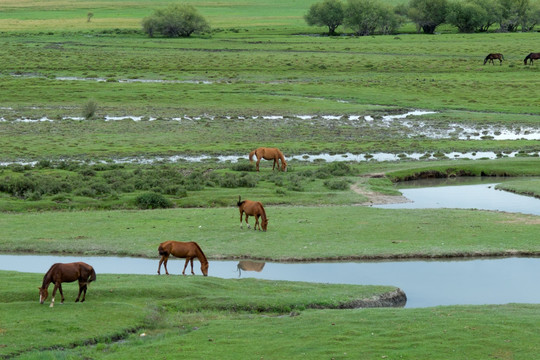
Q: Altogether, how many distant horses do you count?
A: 2